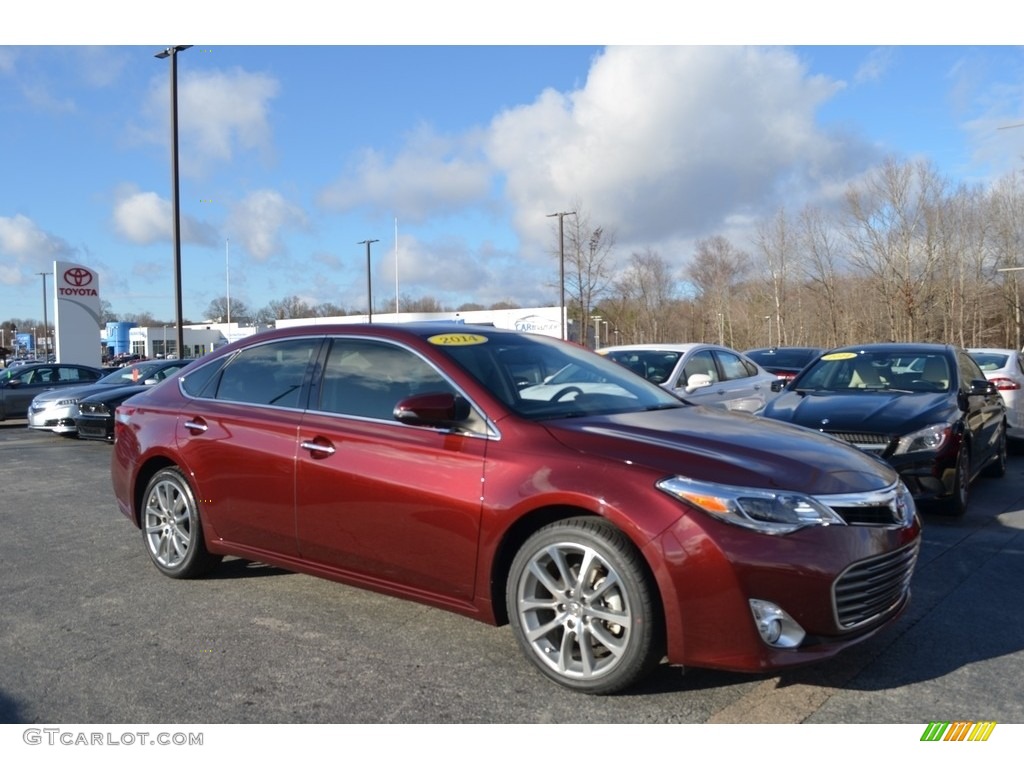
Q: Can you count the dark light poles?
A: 4